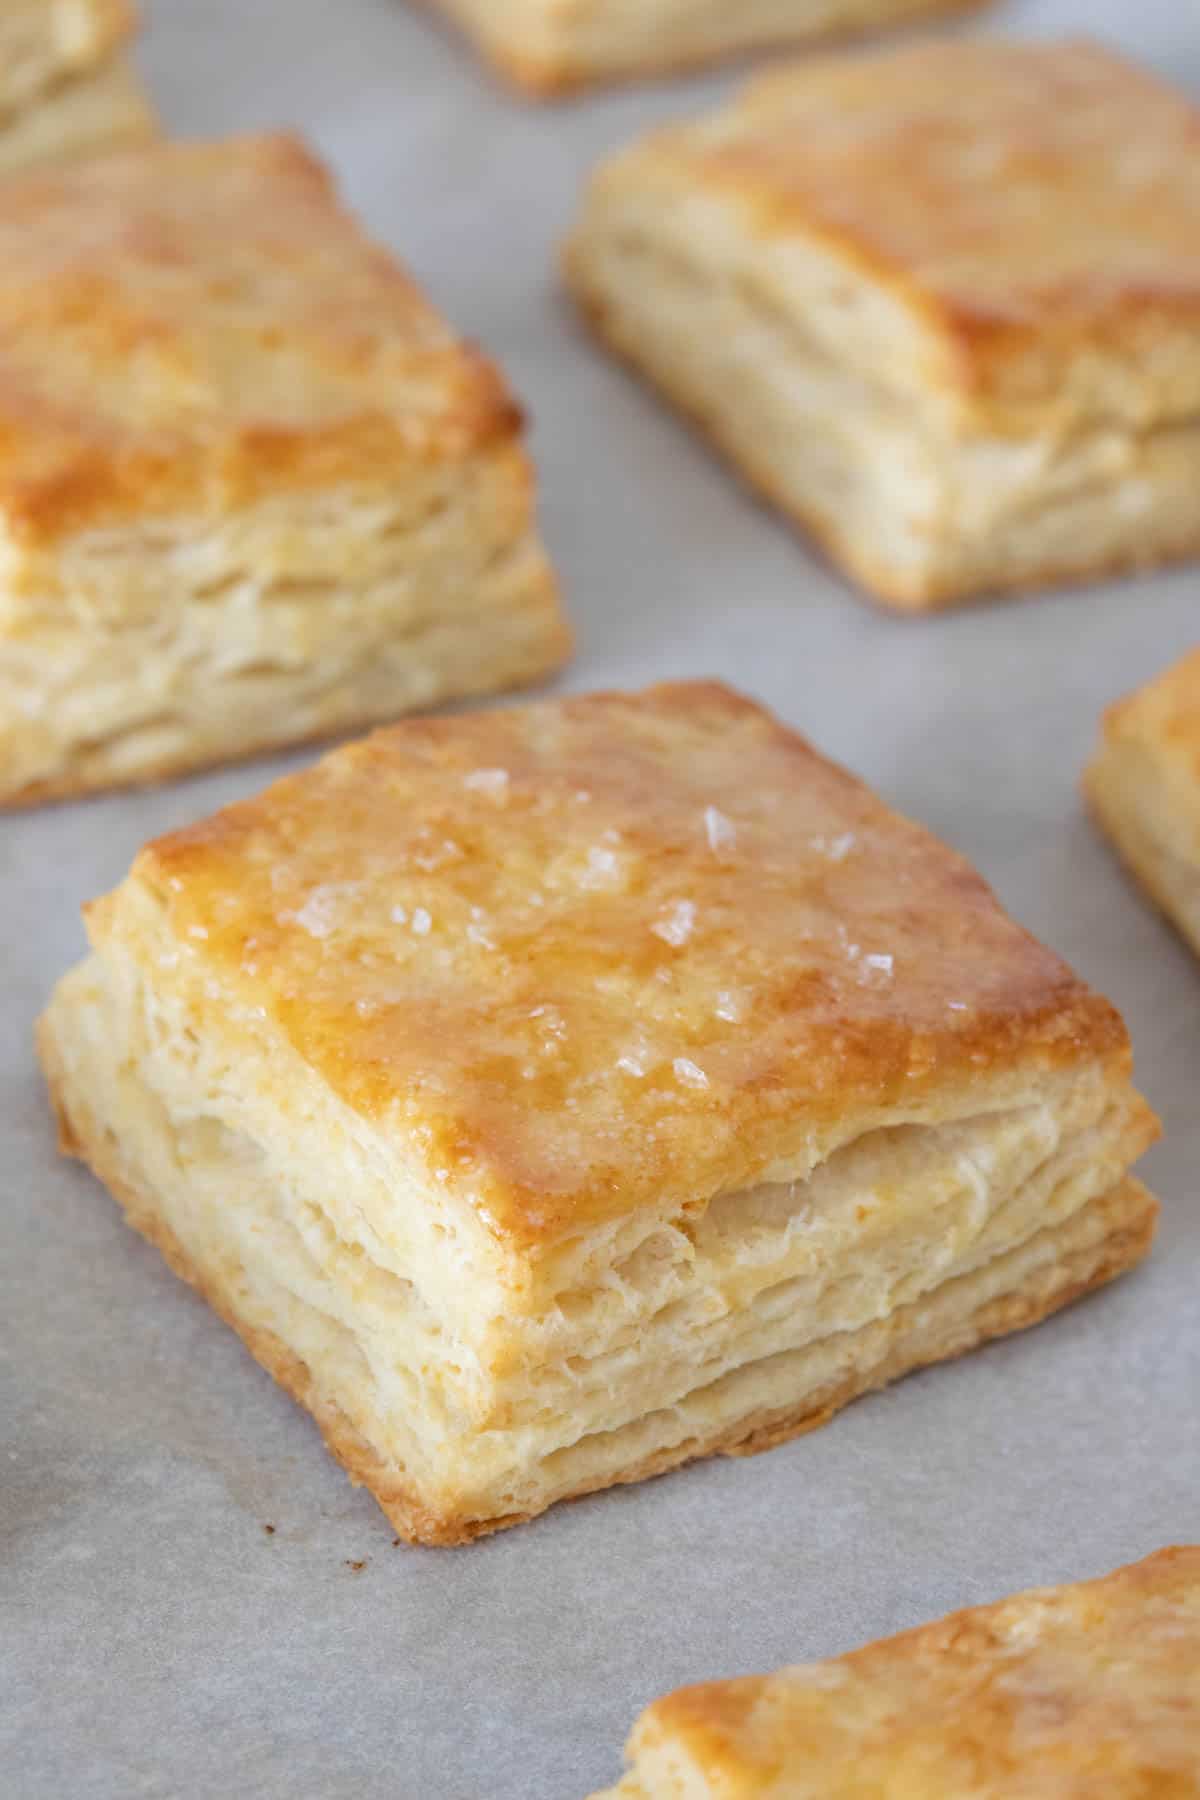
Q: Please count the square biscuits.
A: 7